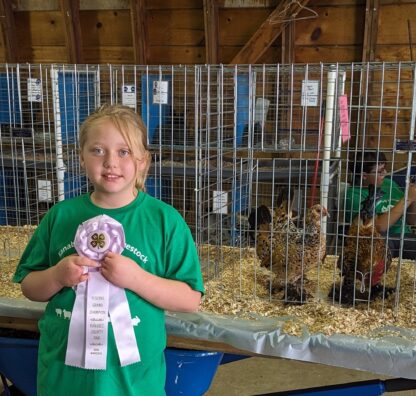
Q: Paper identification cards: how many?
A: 6